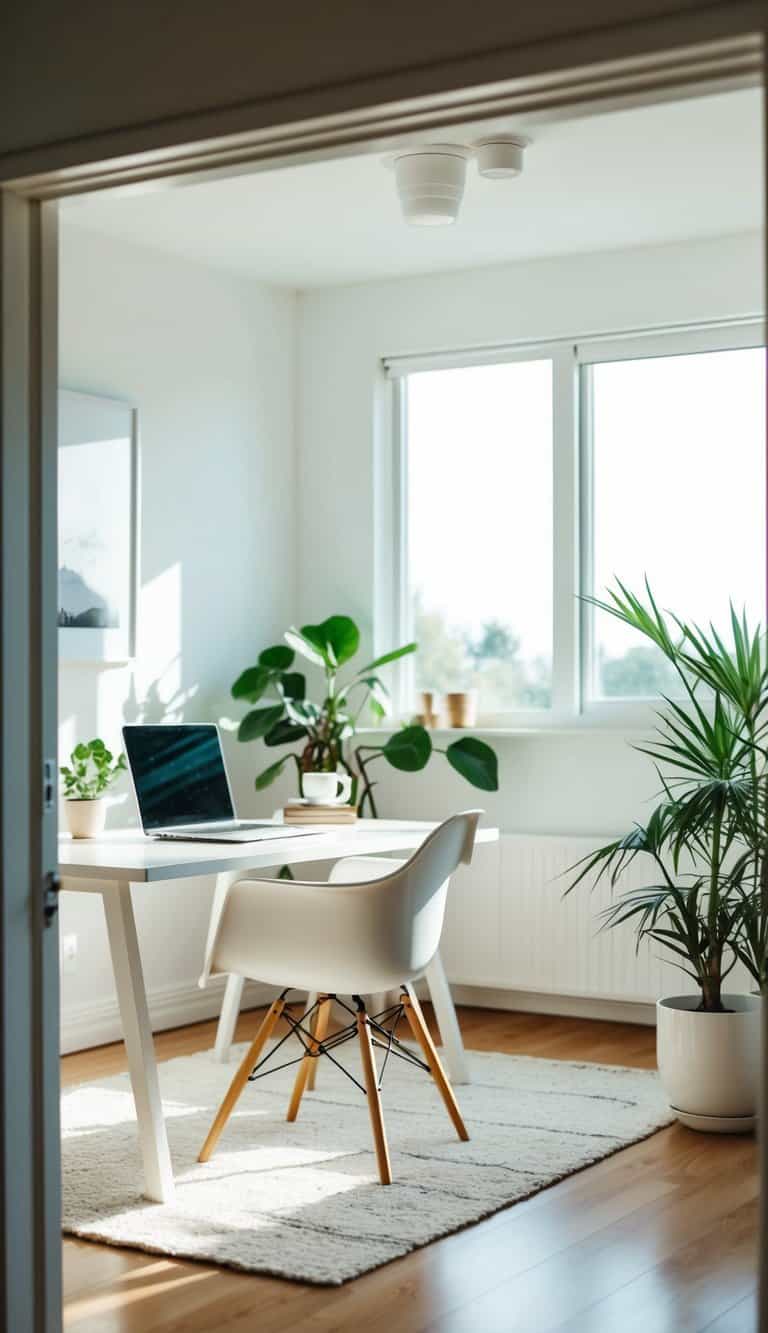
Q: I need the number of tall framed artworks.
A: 1